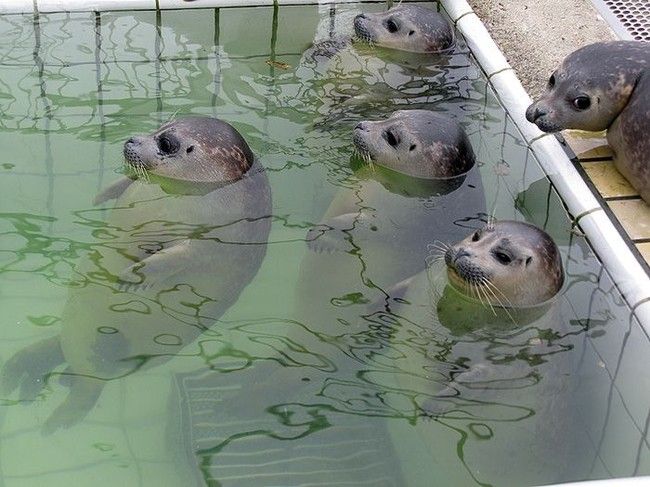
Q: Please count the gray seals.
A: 5